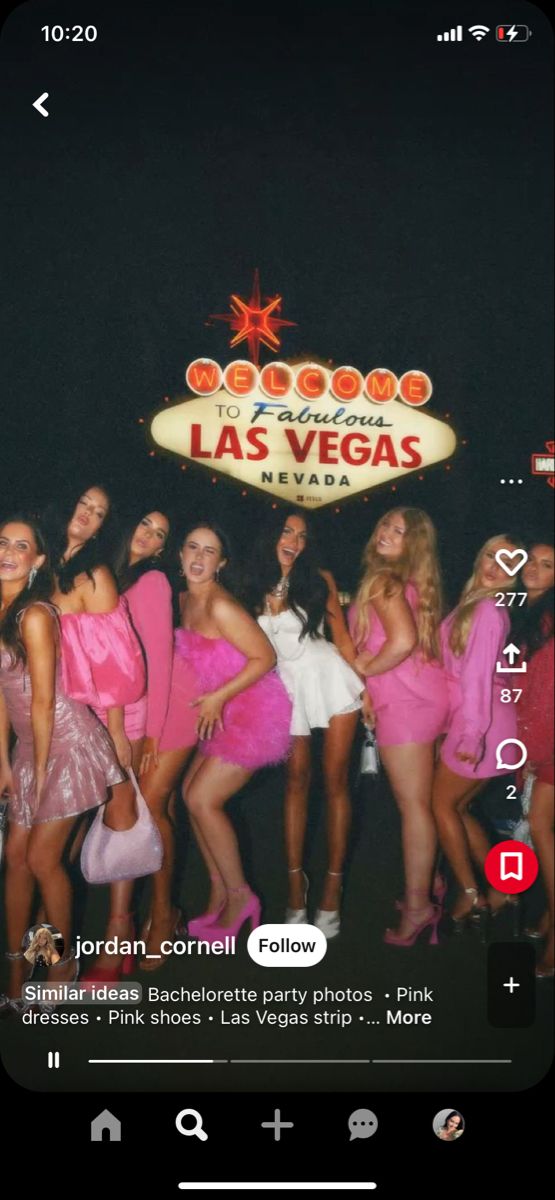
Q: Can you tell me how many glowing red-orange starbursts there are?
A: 1